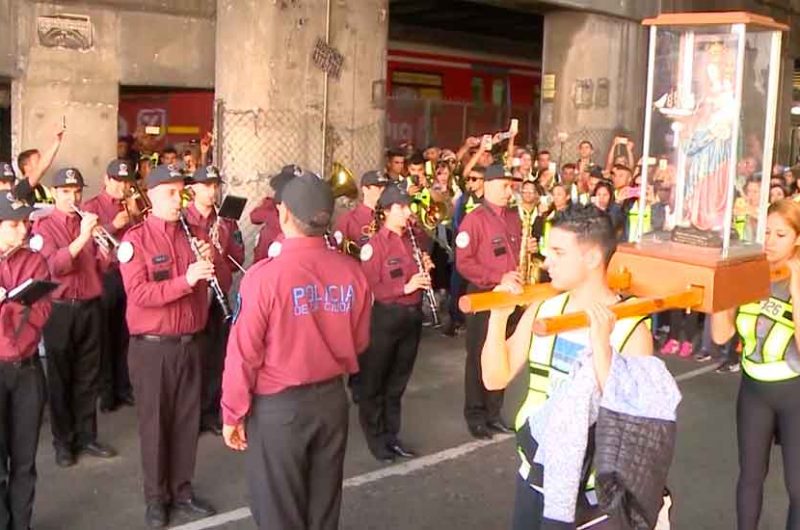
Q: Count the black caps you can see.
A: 11